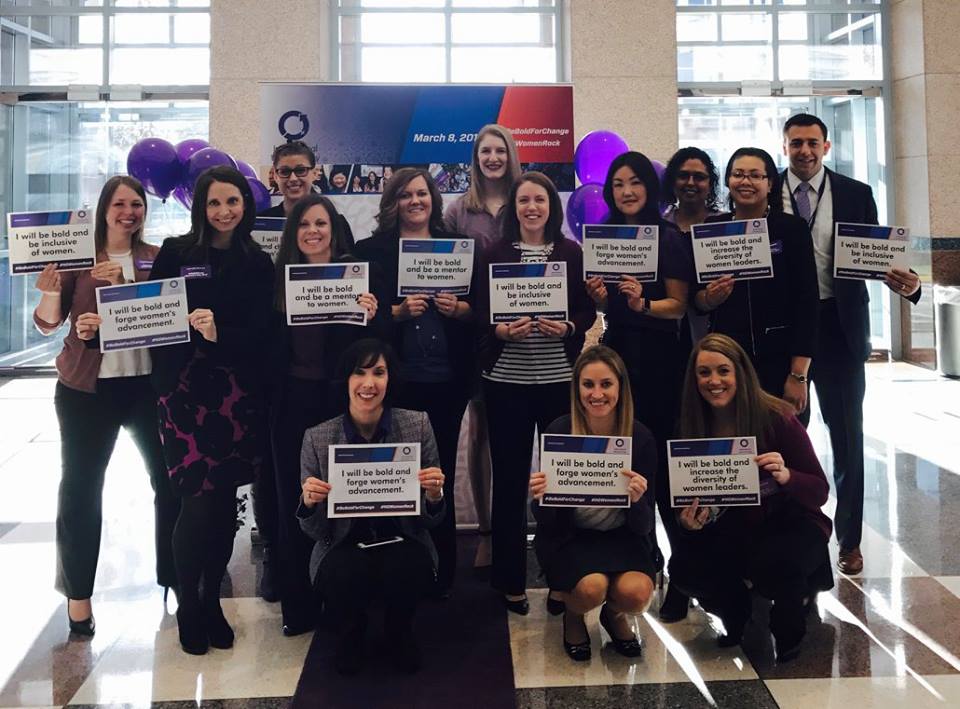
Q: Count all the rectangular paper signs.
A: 12